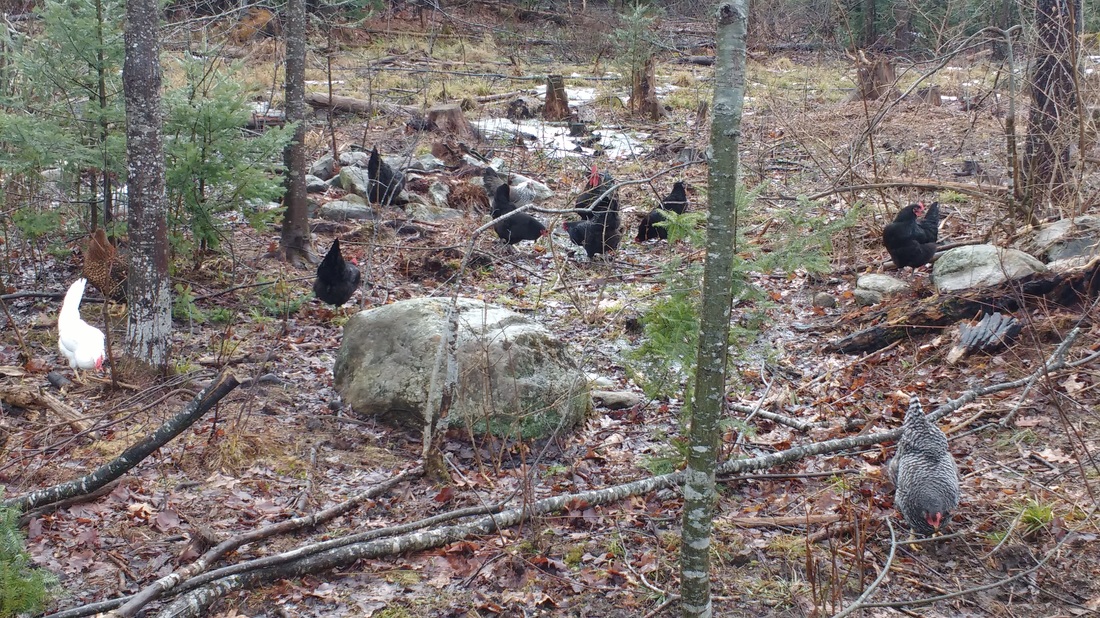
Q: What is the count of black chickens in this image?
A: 7